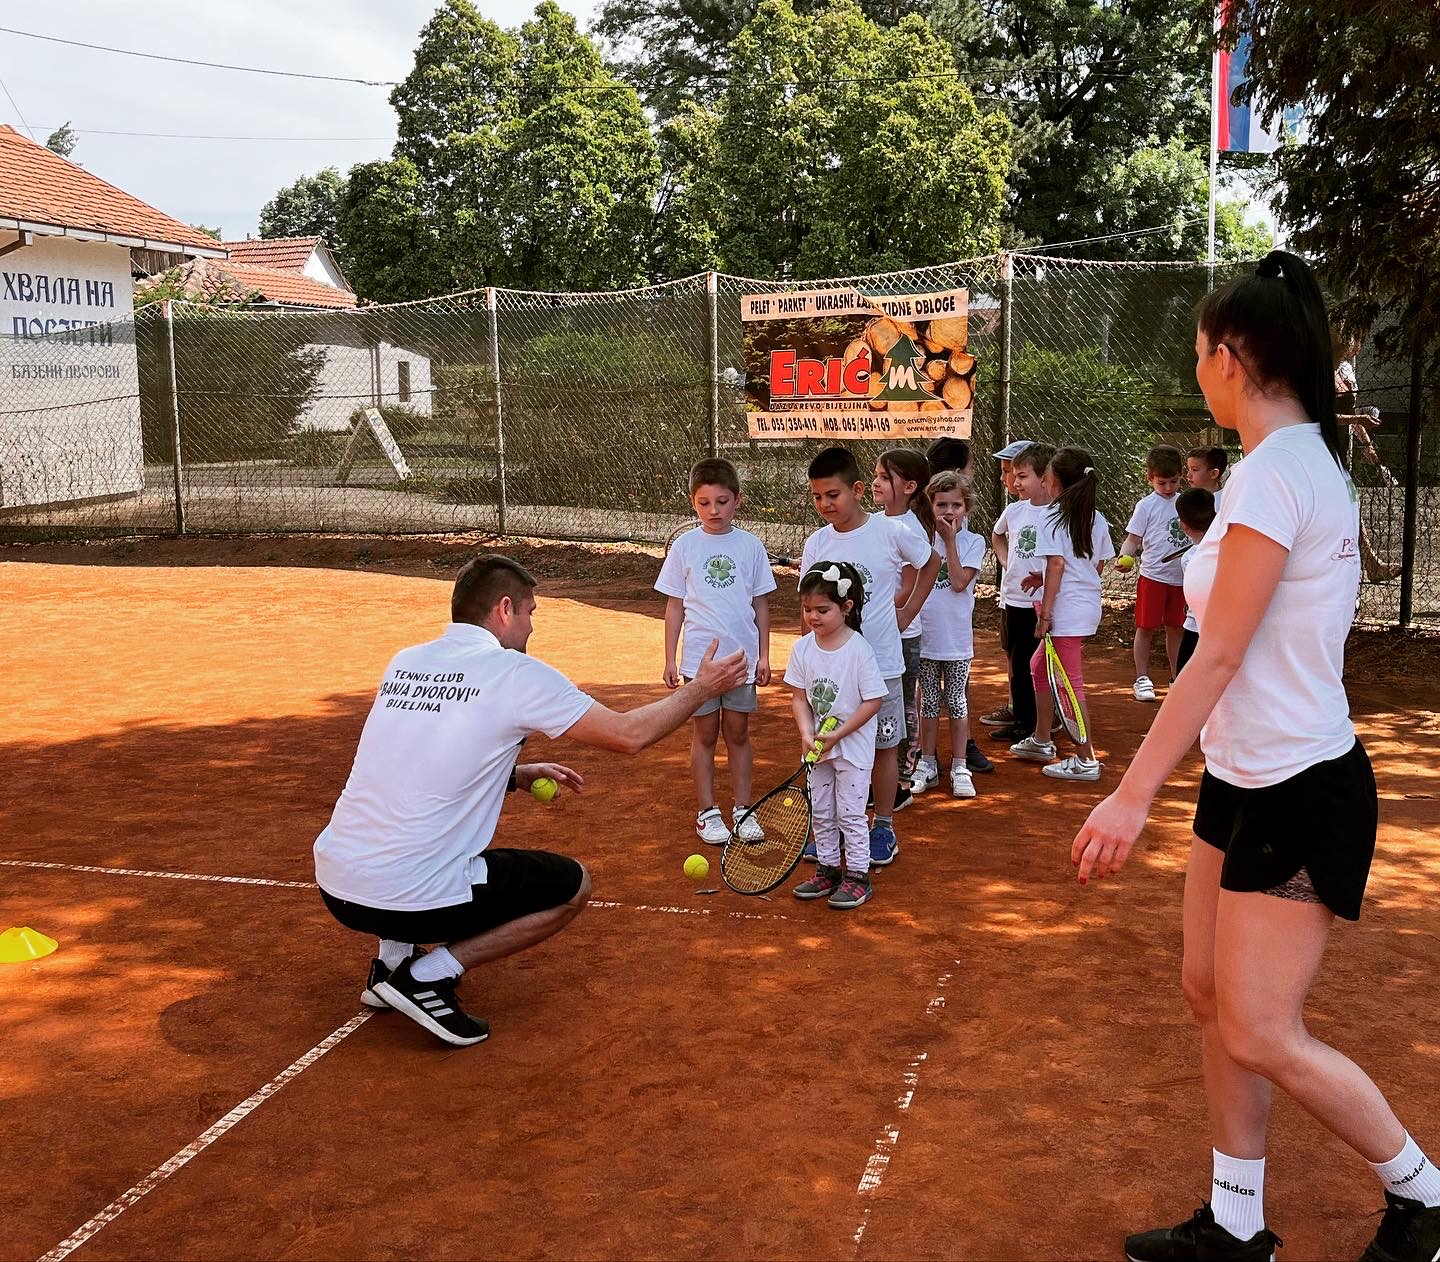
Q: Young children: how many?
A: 12